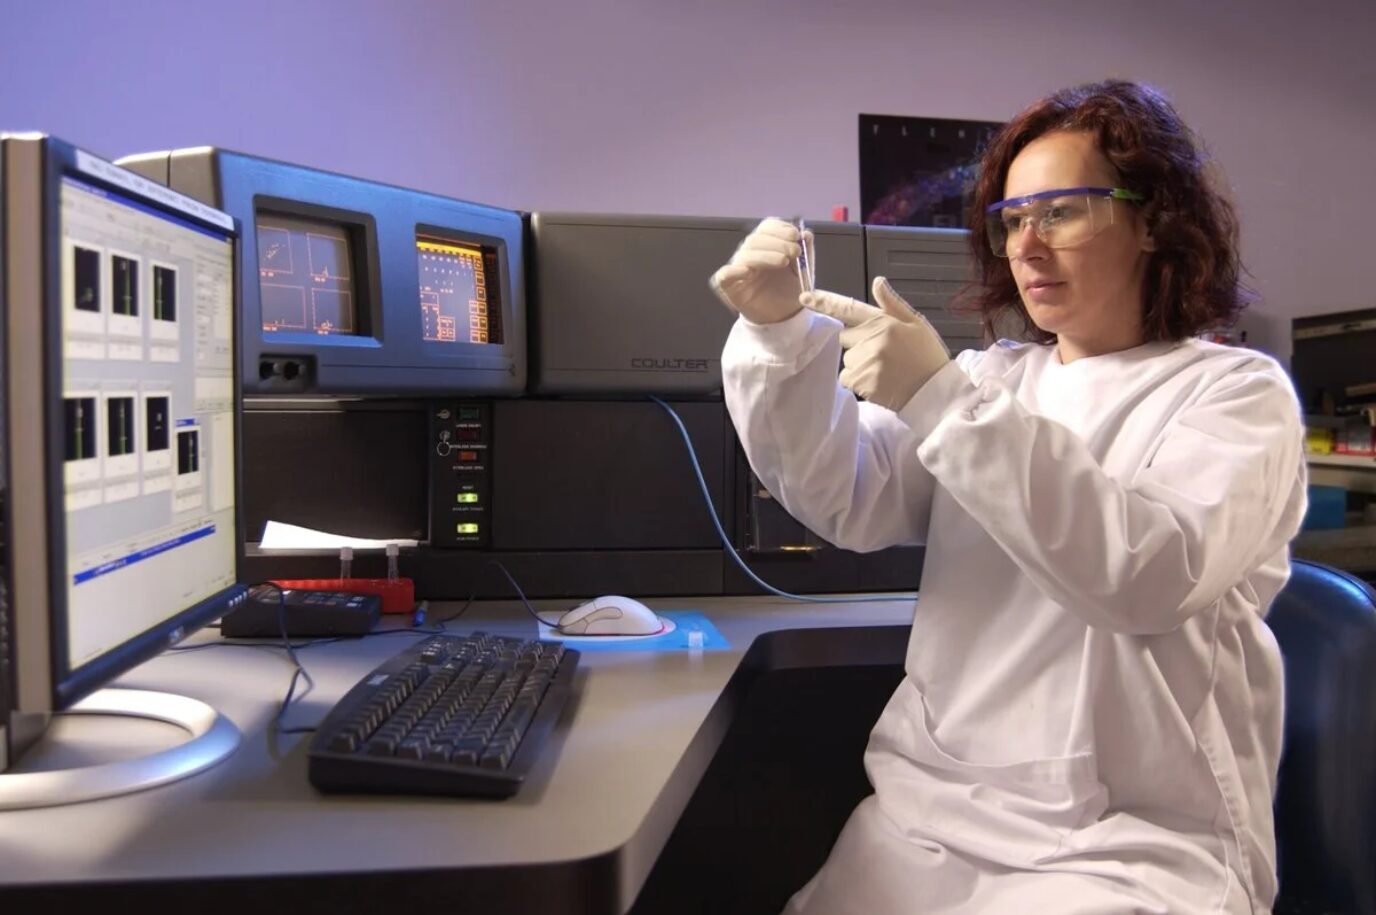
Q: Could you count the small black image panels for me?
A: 7